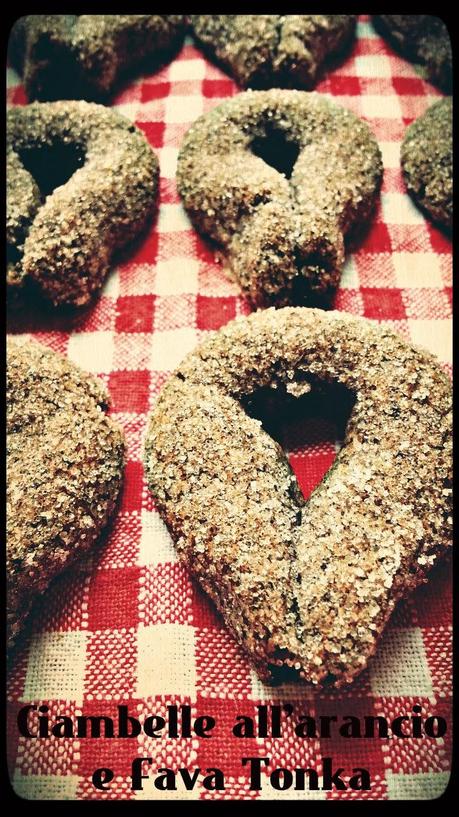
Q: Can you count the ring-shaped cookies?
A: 8